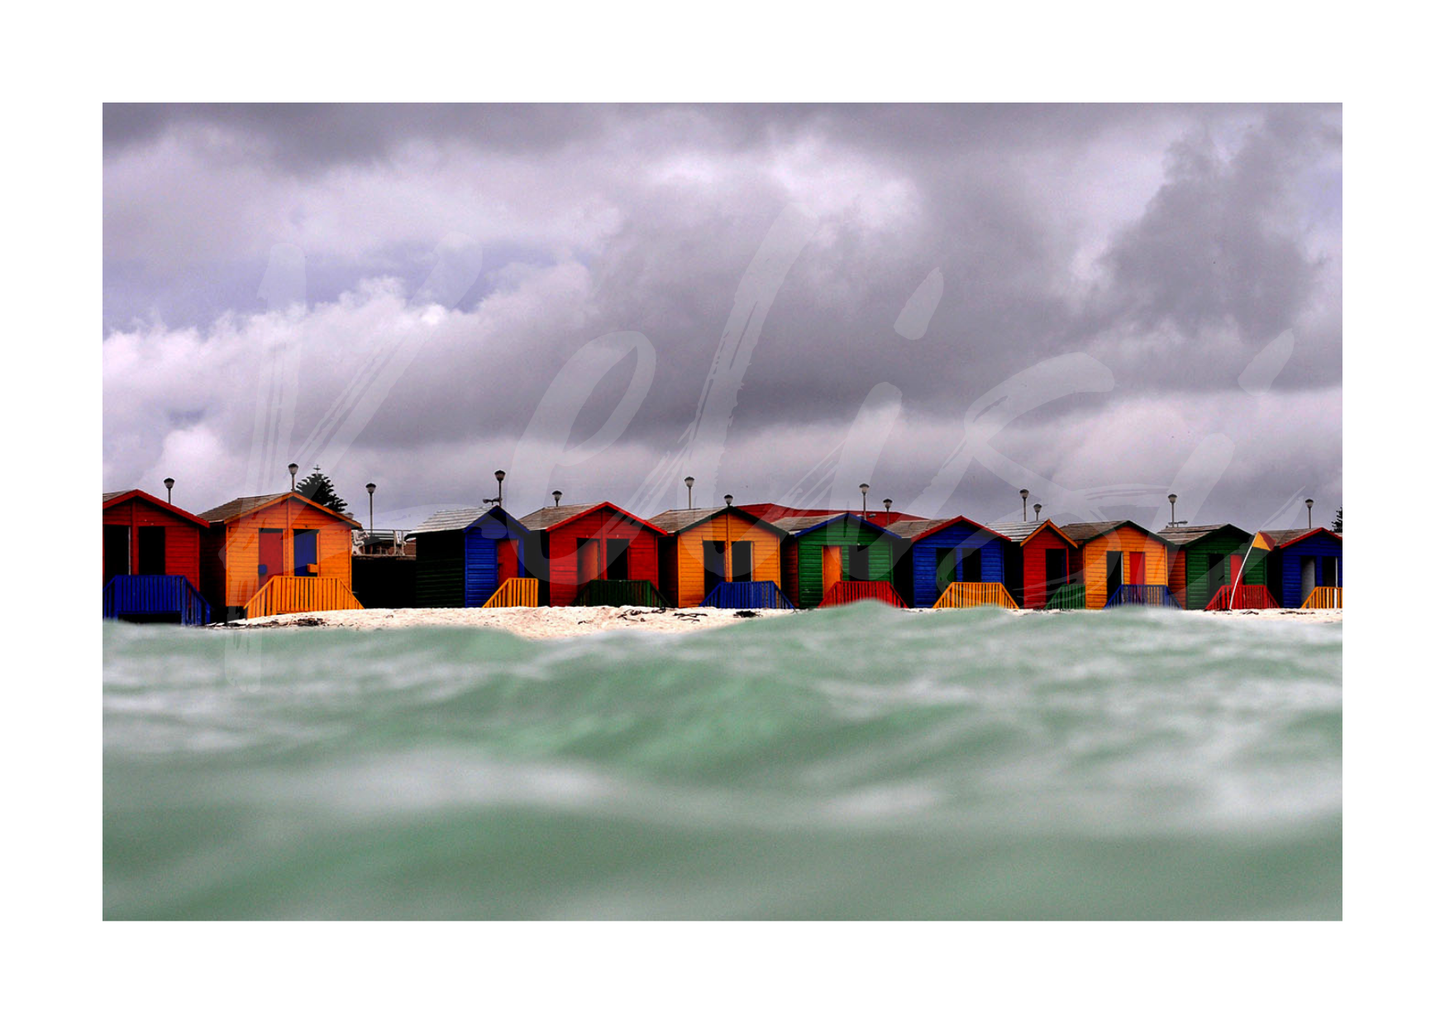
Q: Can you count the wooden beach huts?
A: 11